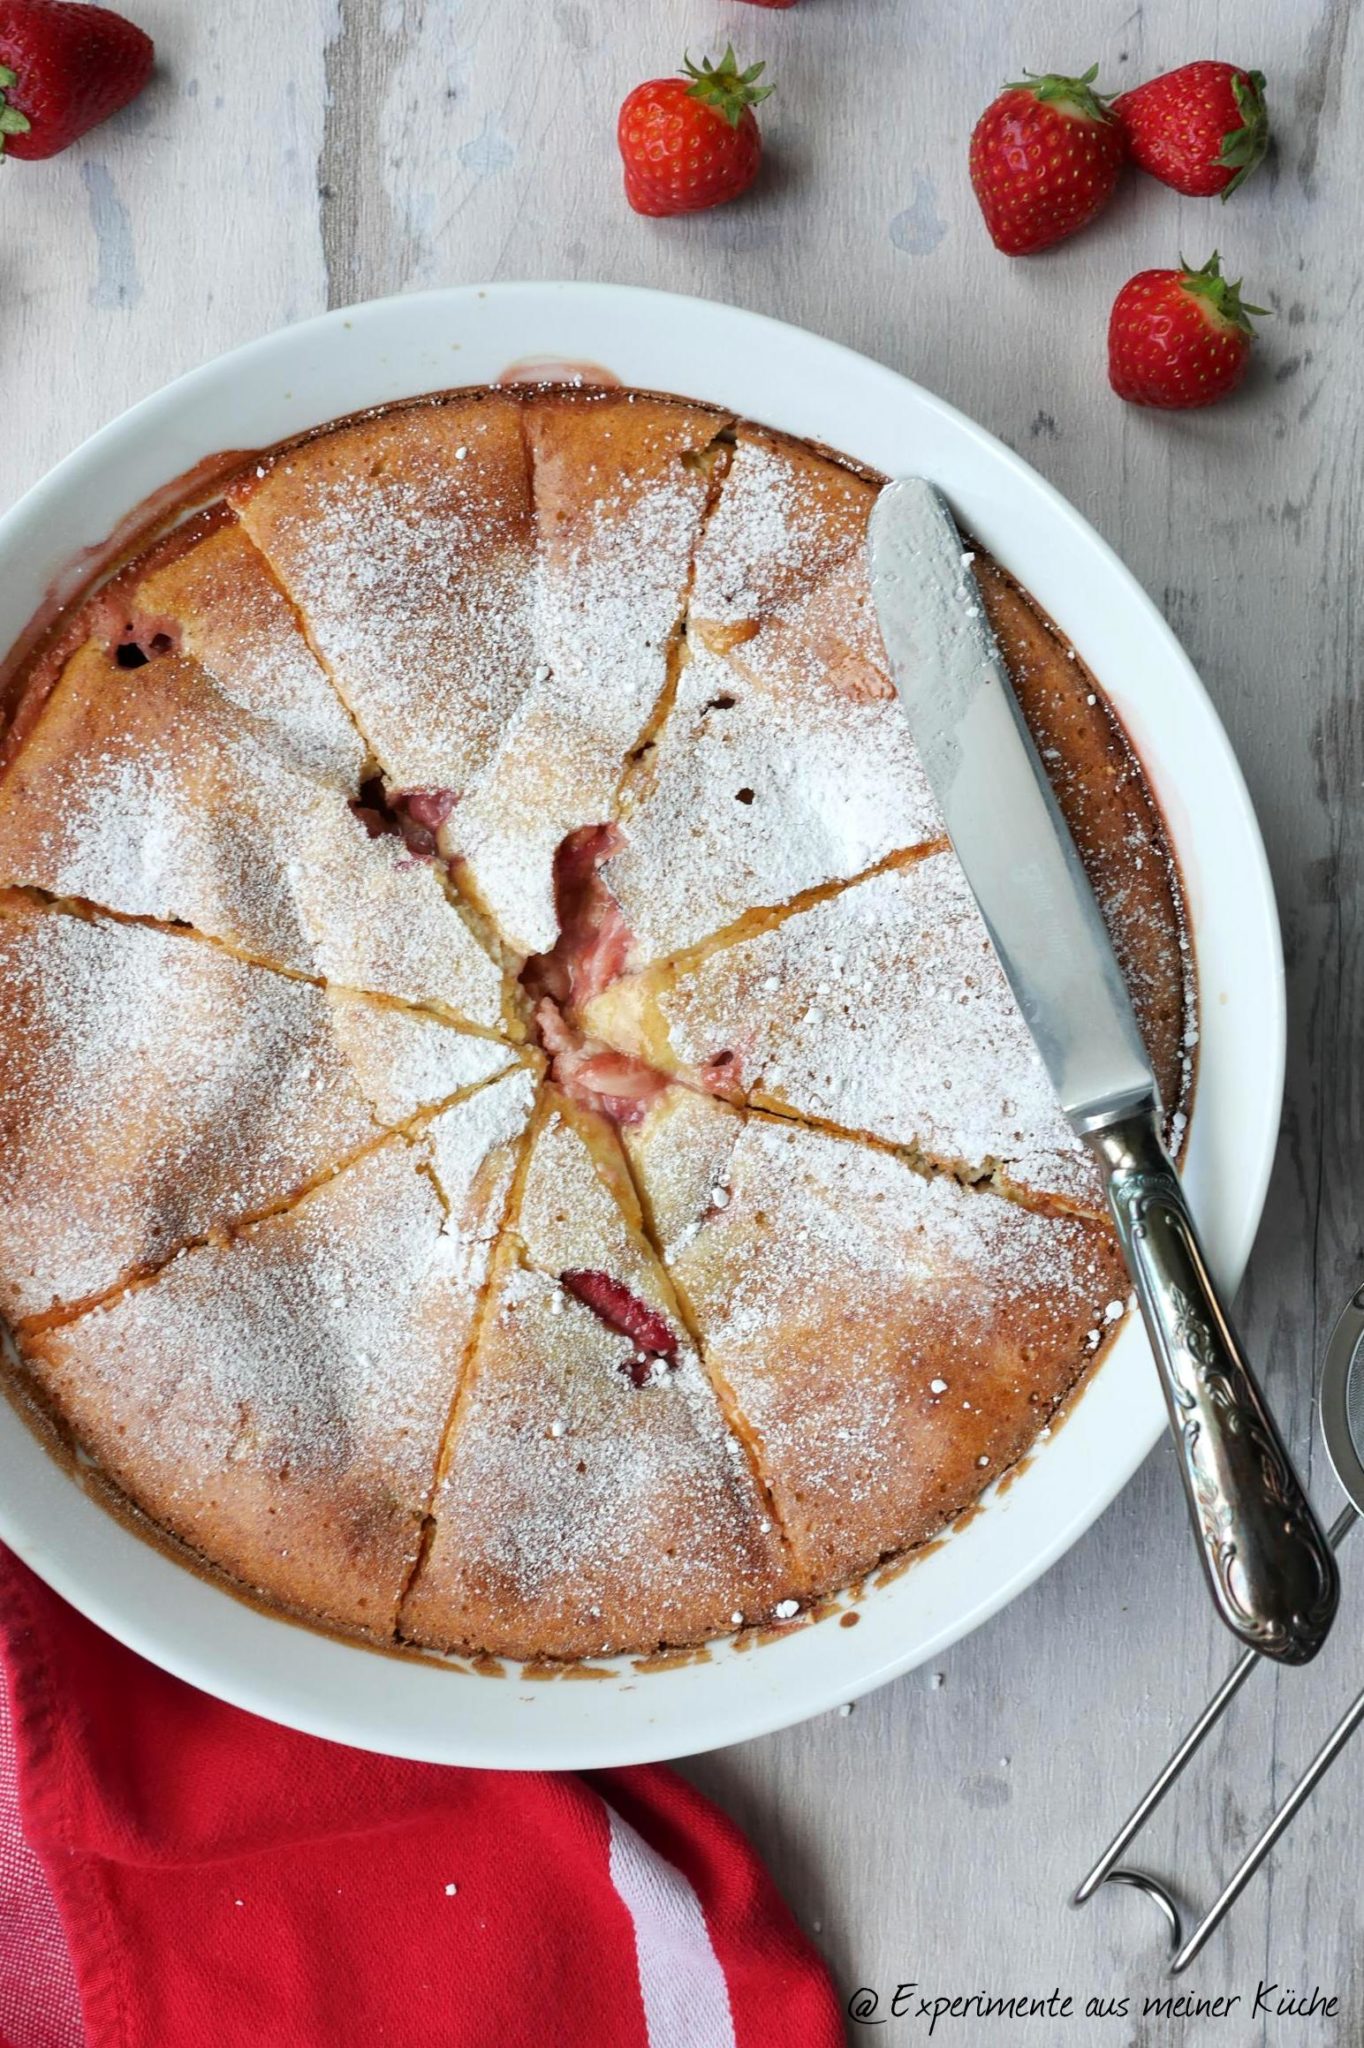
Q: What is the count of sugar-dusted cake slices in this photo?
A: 8